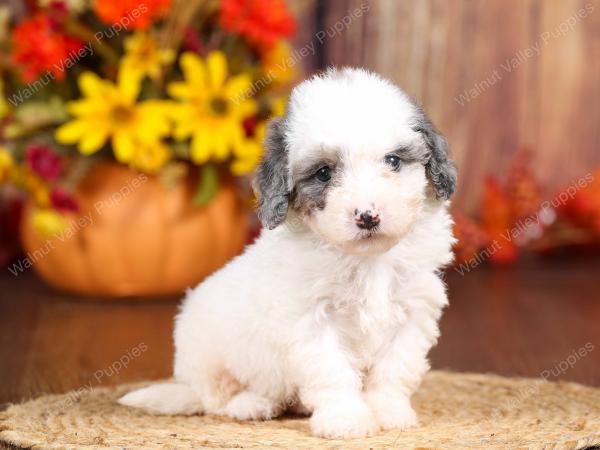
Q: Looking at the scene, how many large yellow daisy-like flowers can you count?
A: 2